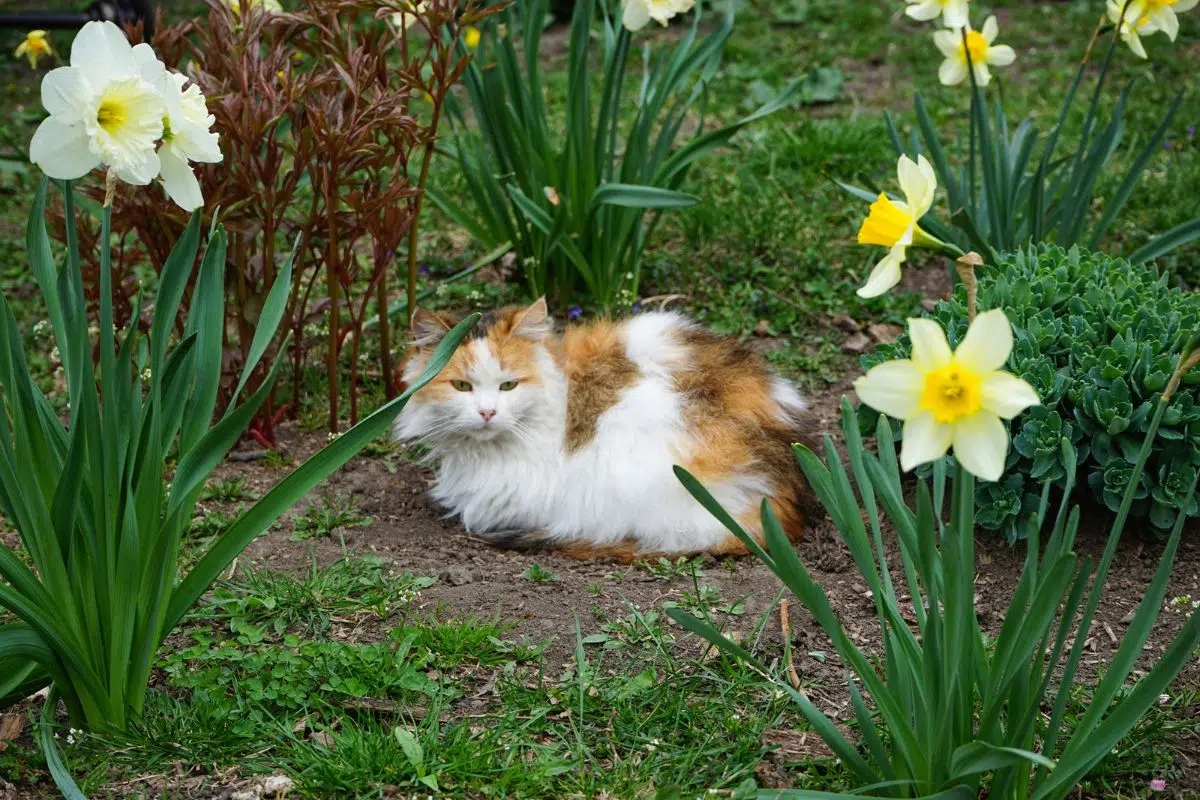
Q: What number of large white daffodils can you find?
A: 2